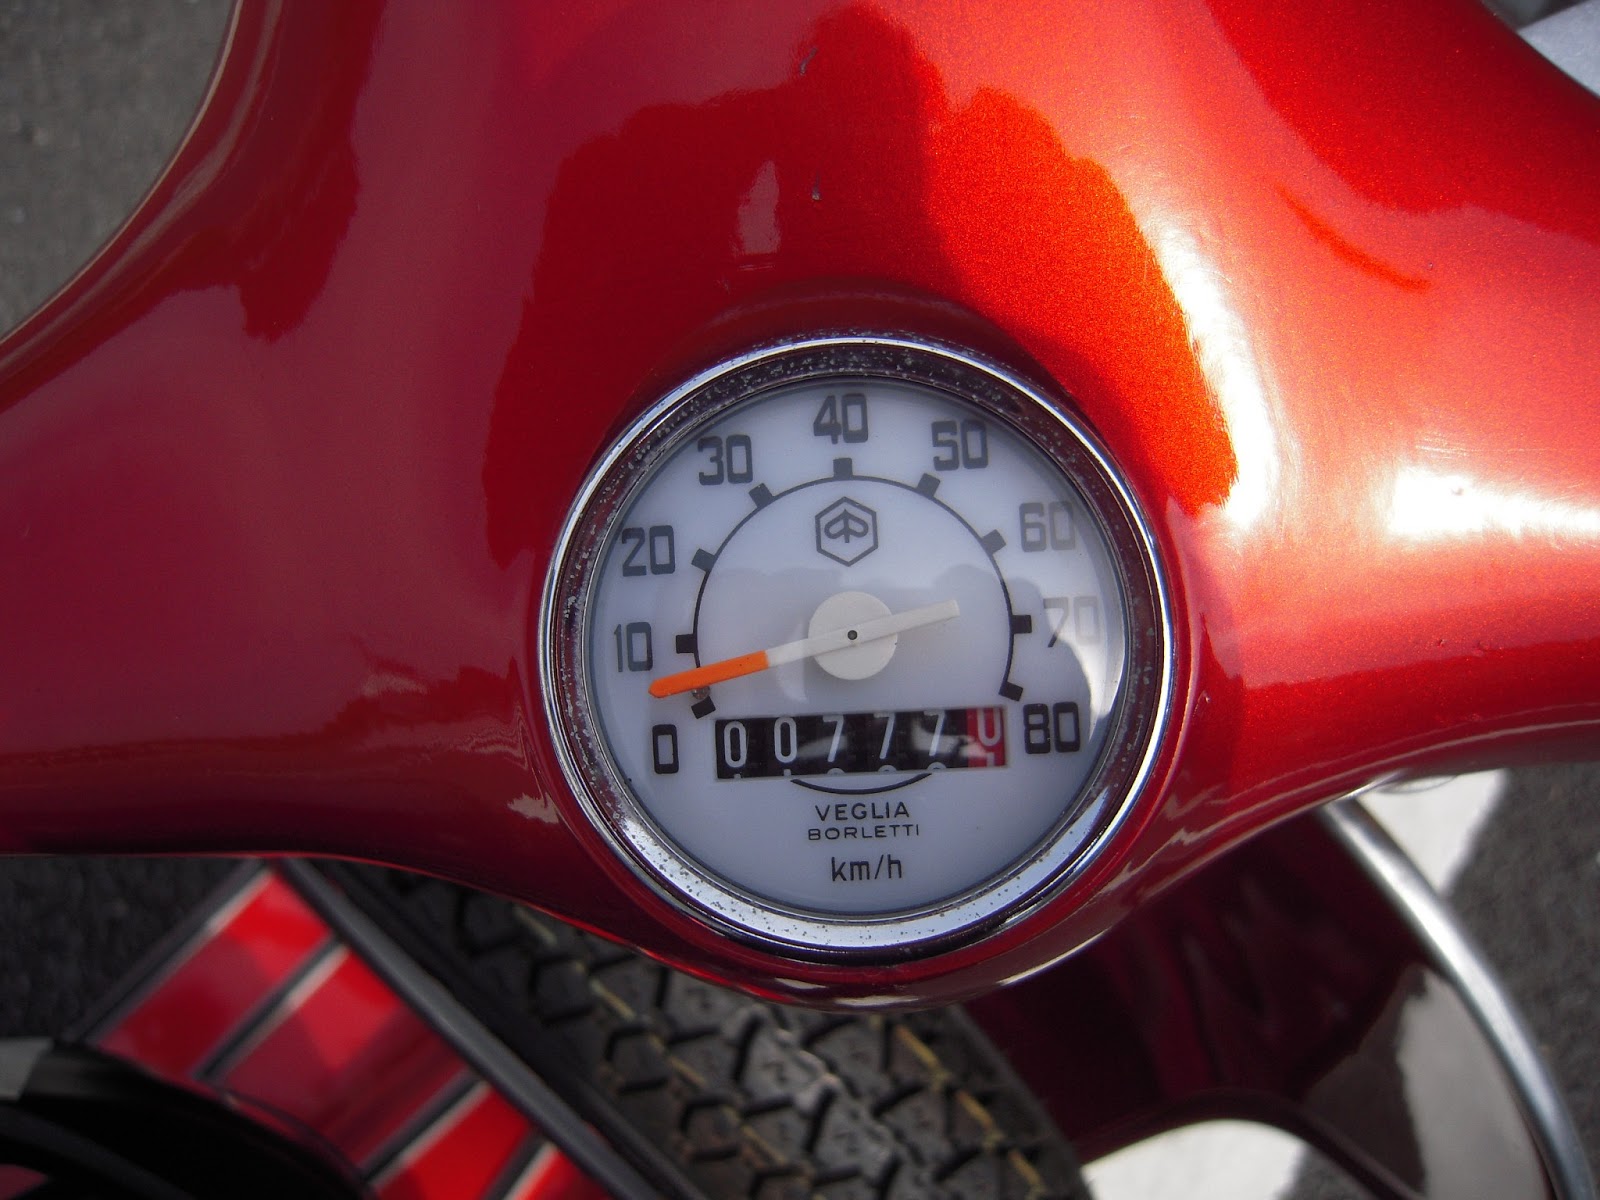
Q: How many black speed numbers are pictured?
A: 9